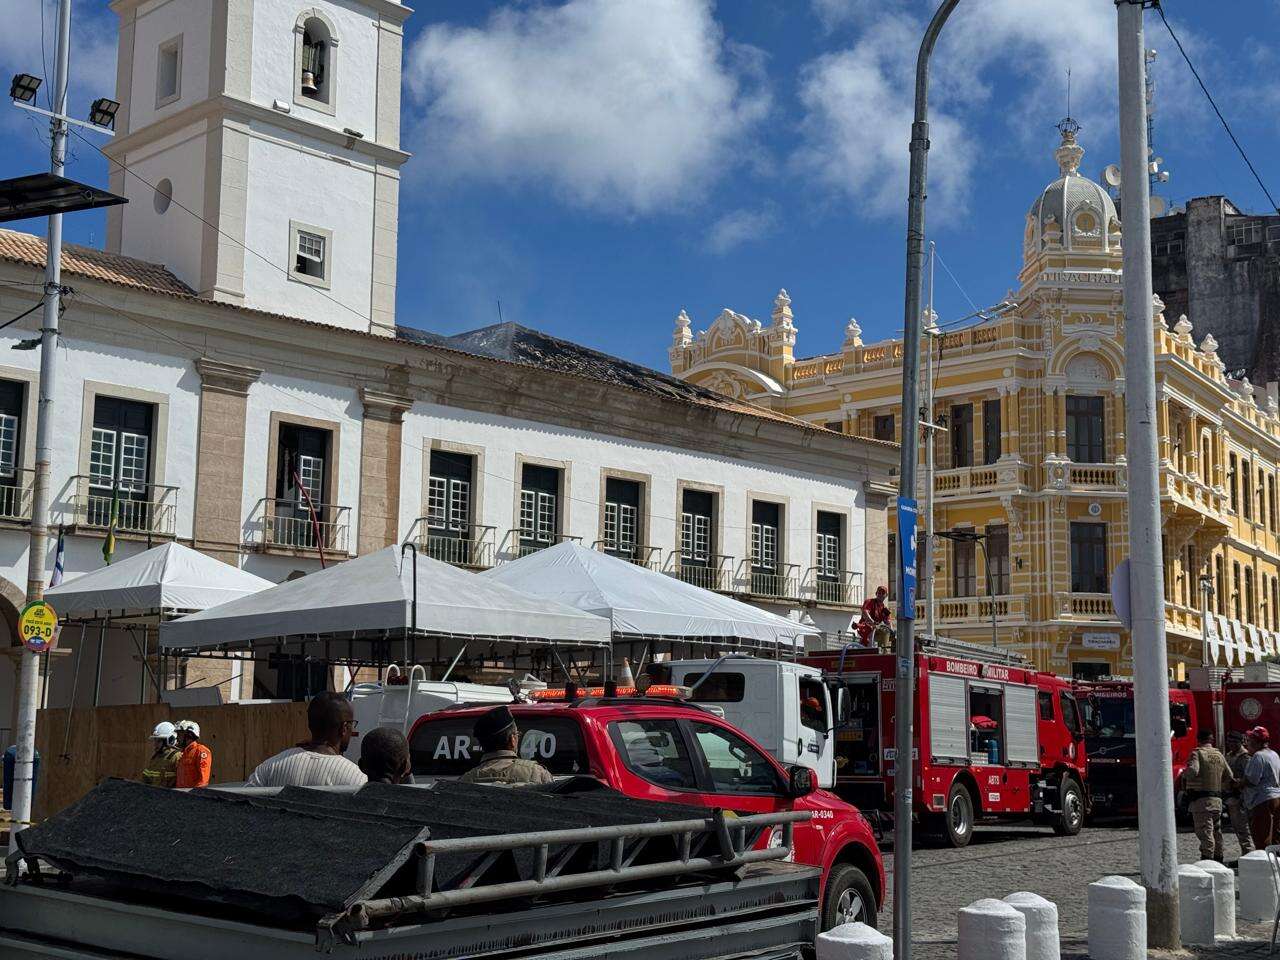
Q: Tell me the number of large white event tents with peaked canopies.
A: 3